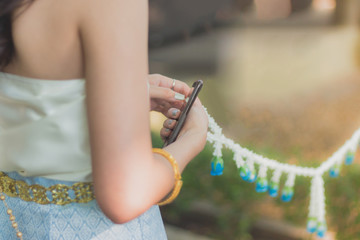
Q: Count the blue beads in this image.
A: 10